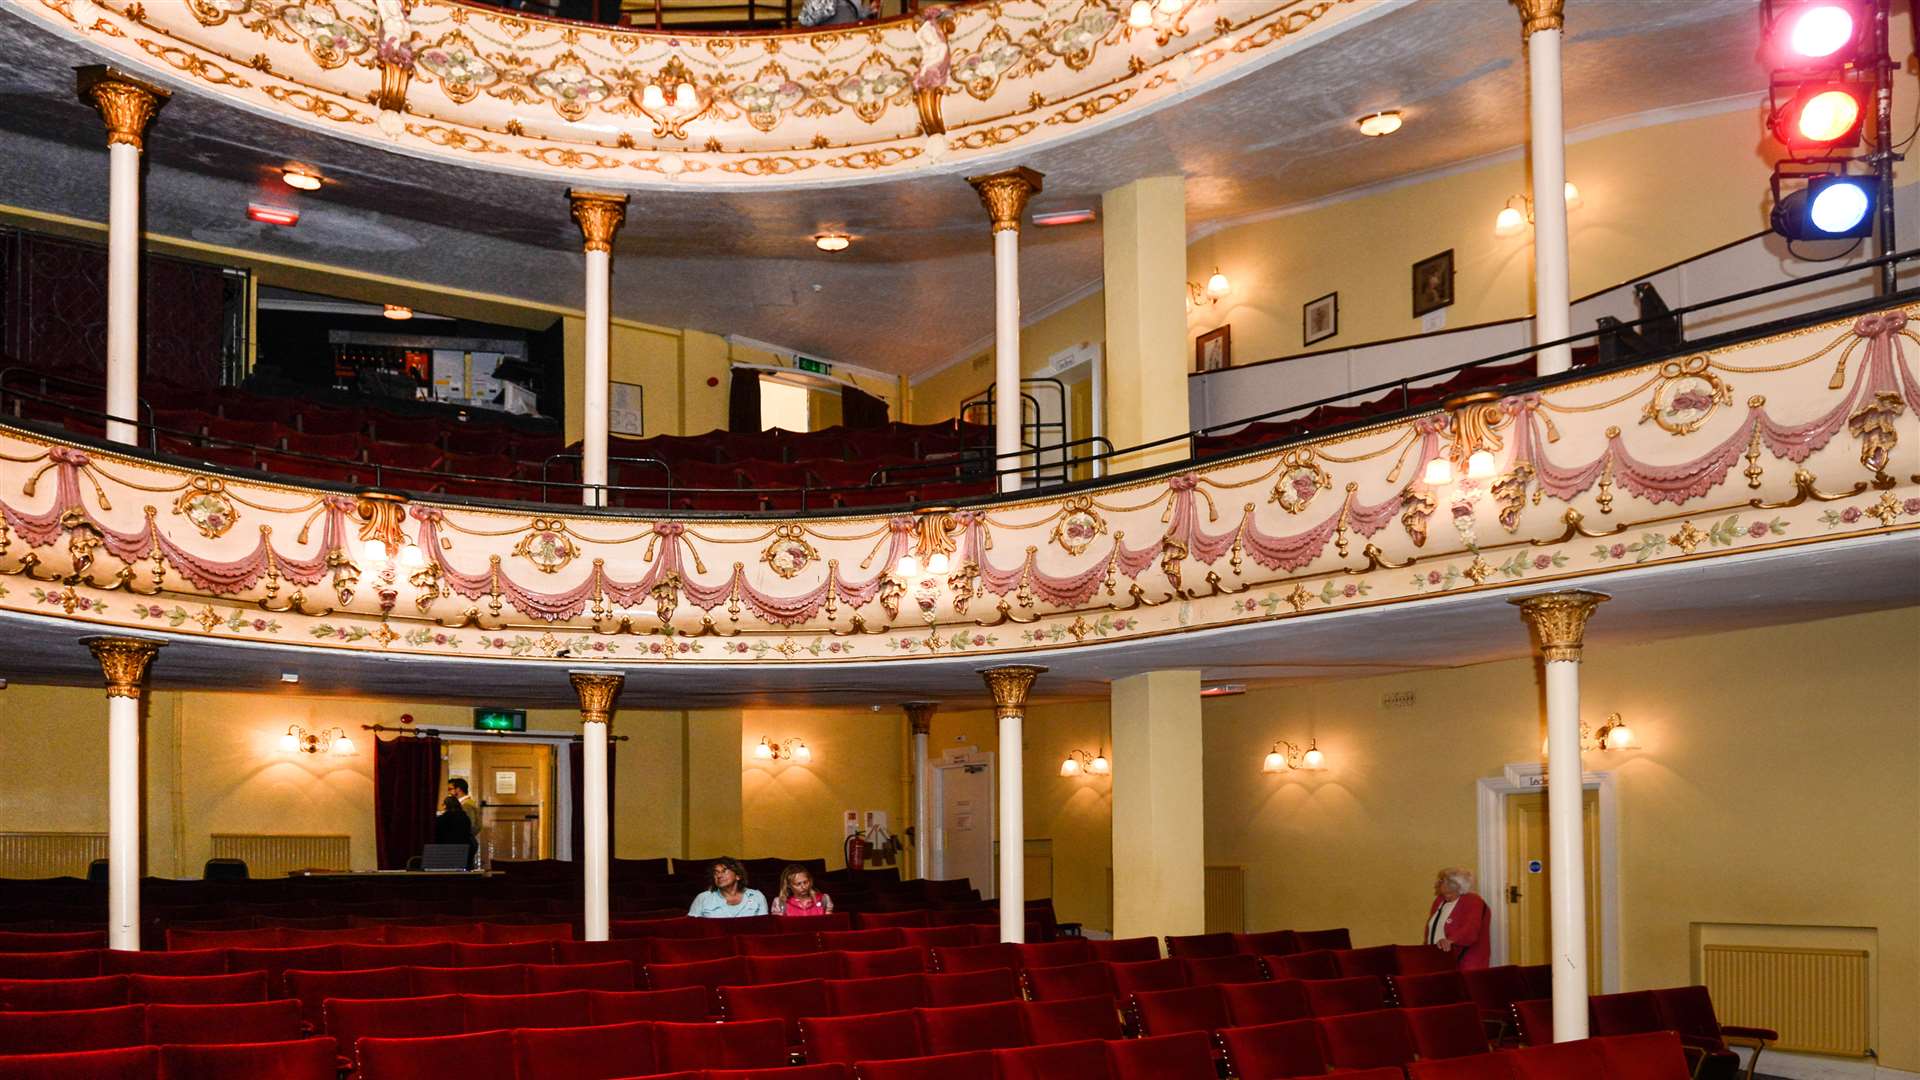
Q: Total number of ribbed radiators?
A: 4